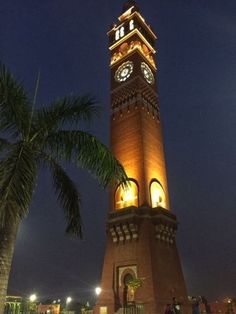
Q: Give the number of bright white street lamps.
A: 3